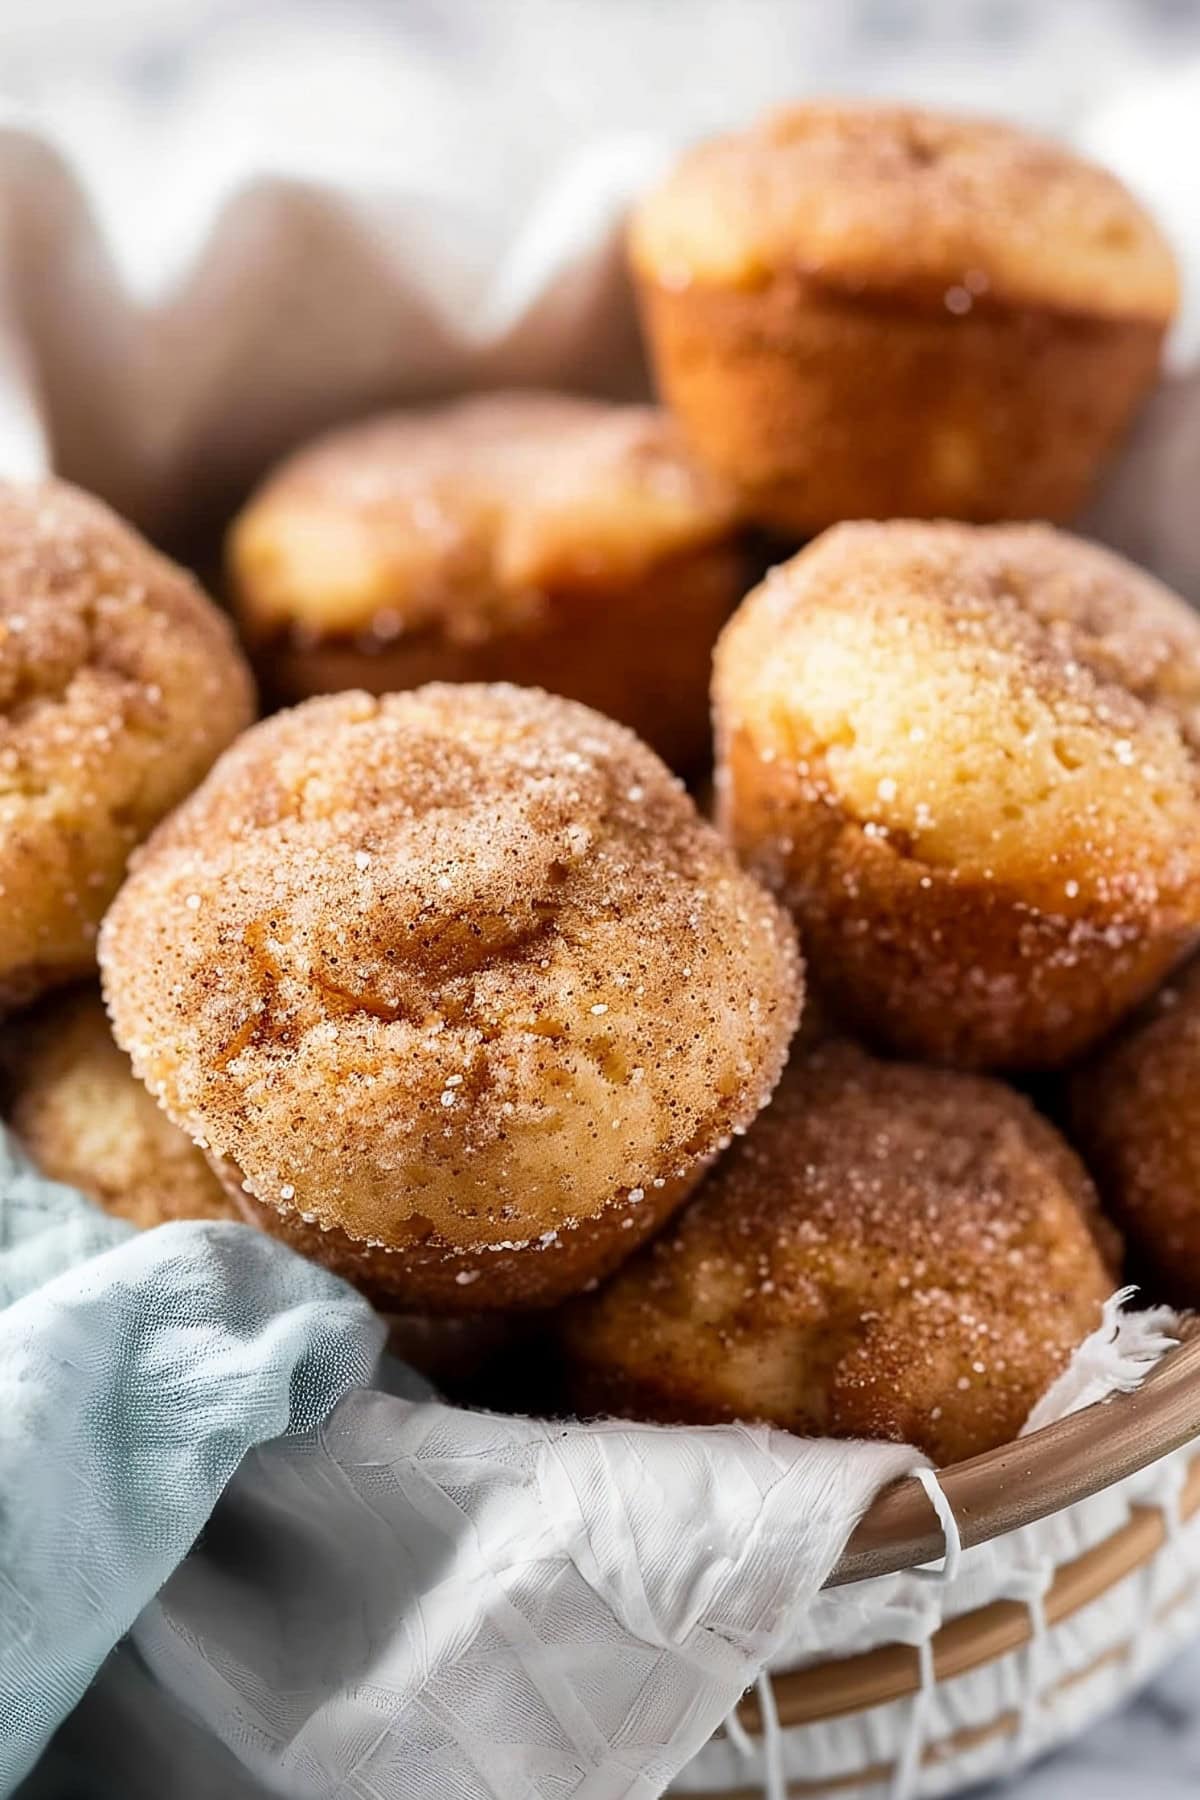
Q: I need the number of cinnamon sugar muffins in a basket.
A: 8